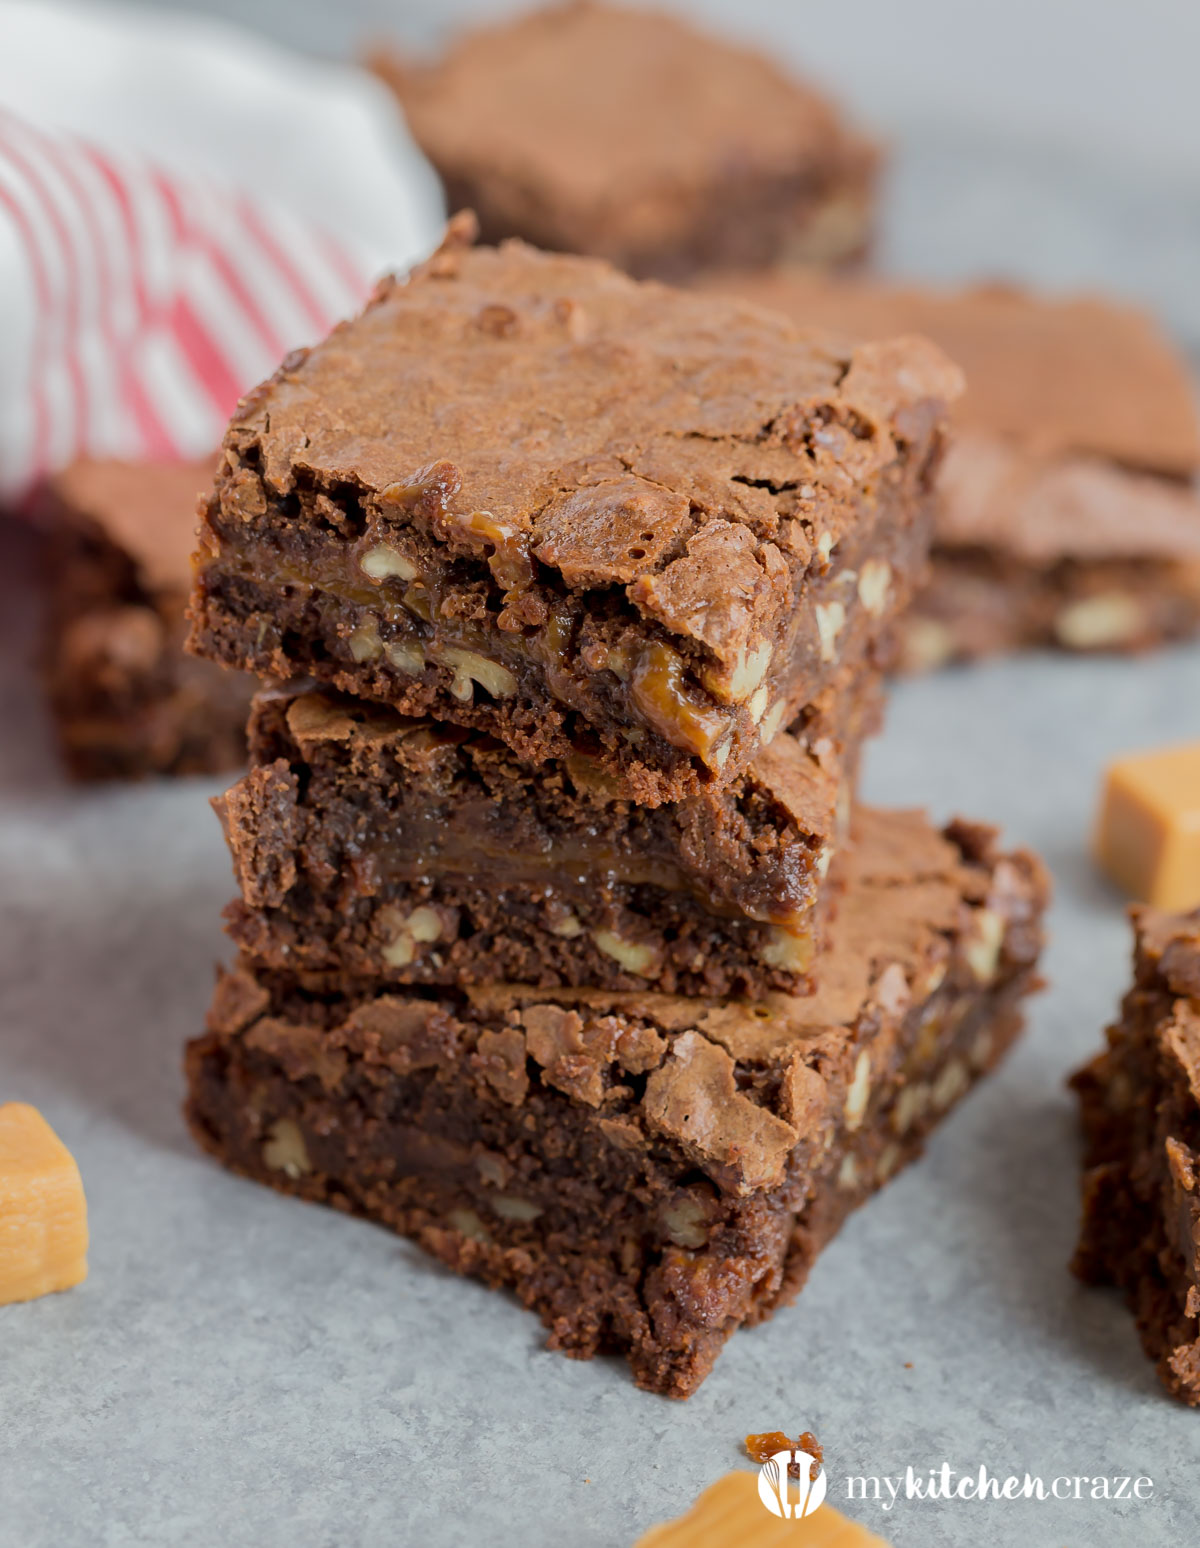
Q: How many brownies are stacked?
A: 3